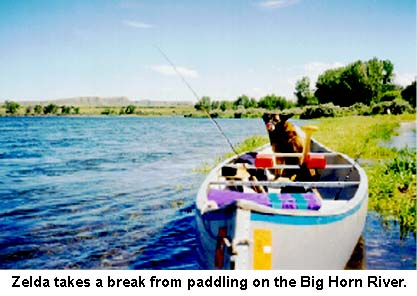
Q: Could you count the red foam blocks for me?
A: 2